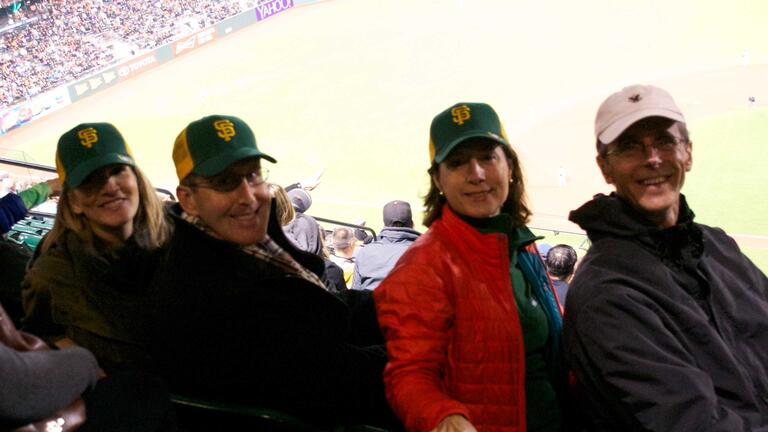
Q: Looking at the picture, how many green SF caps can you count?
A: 3